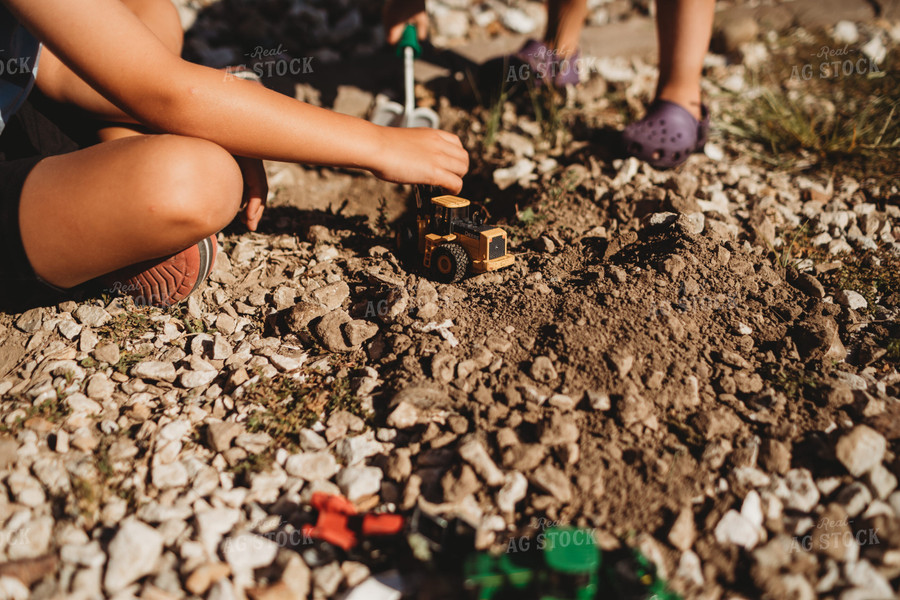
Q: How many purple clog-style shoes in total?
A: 2